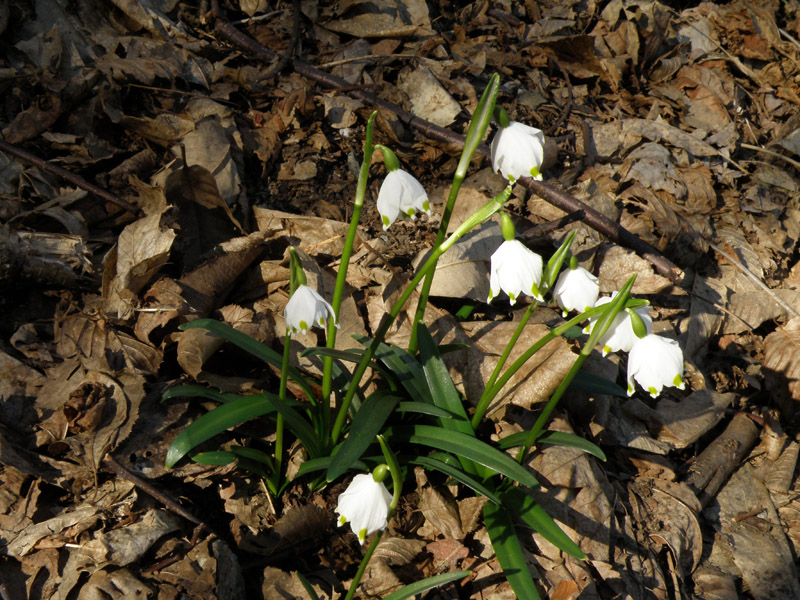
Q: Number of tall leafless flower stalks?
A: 8